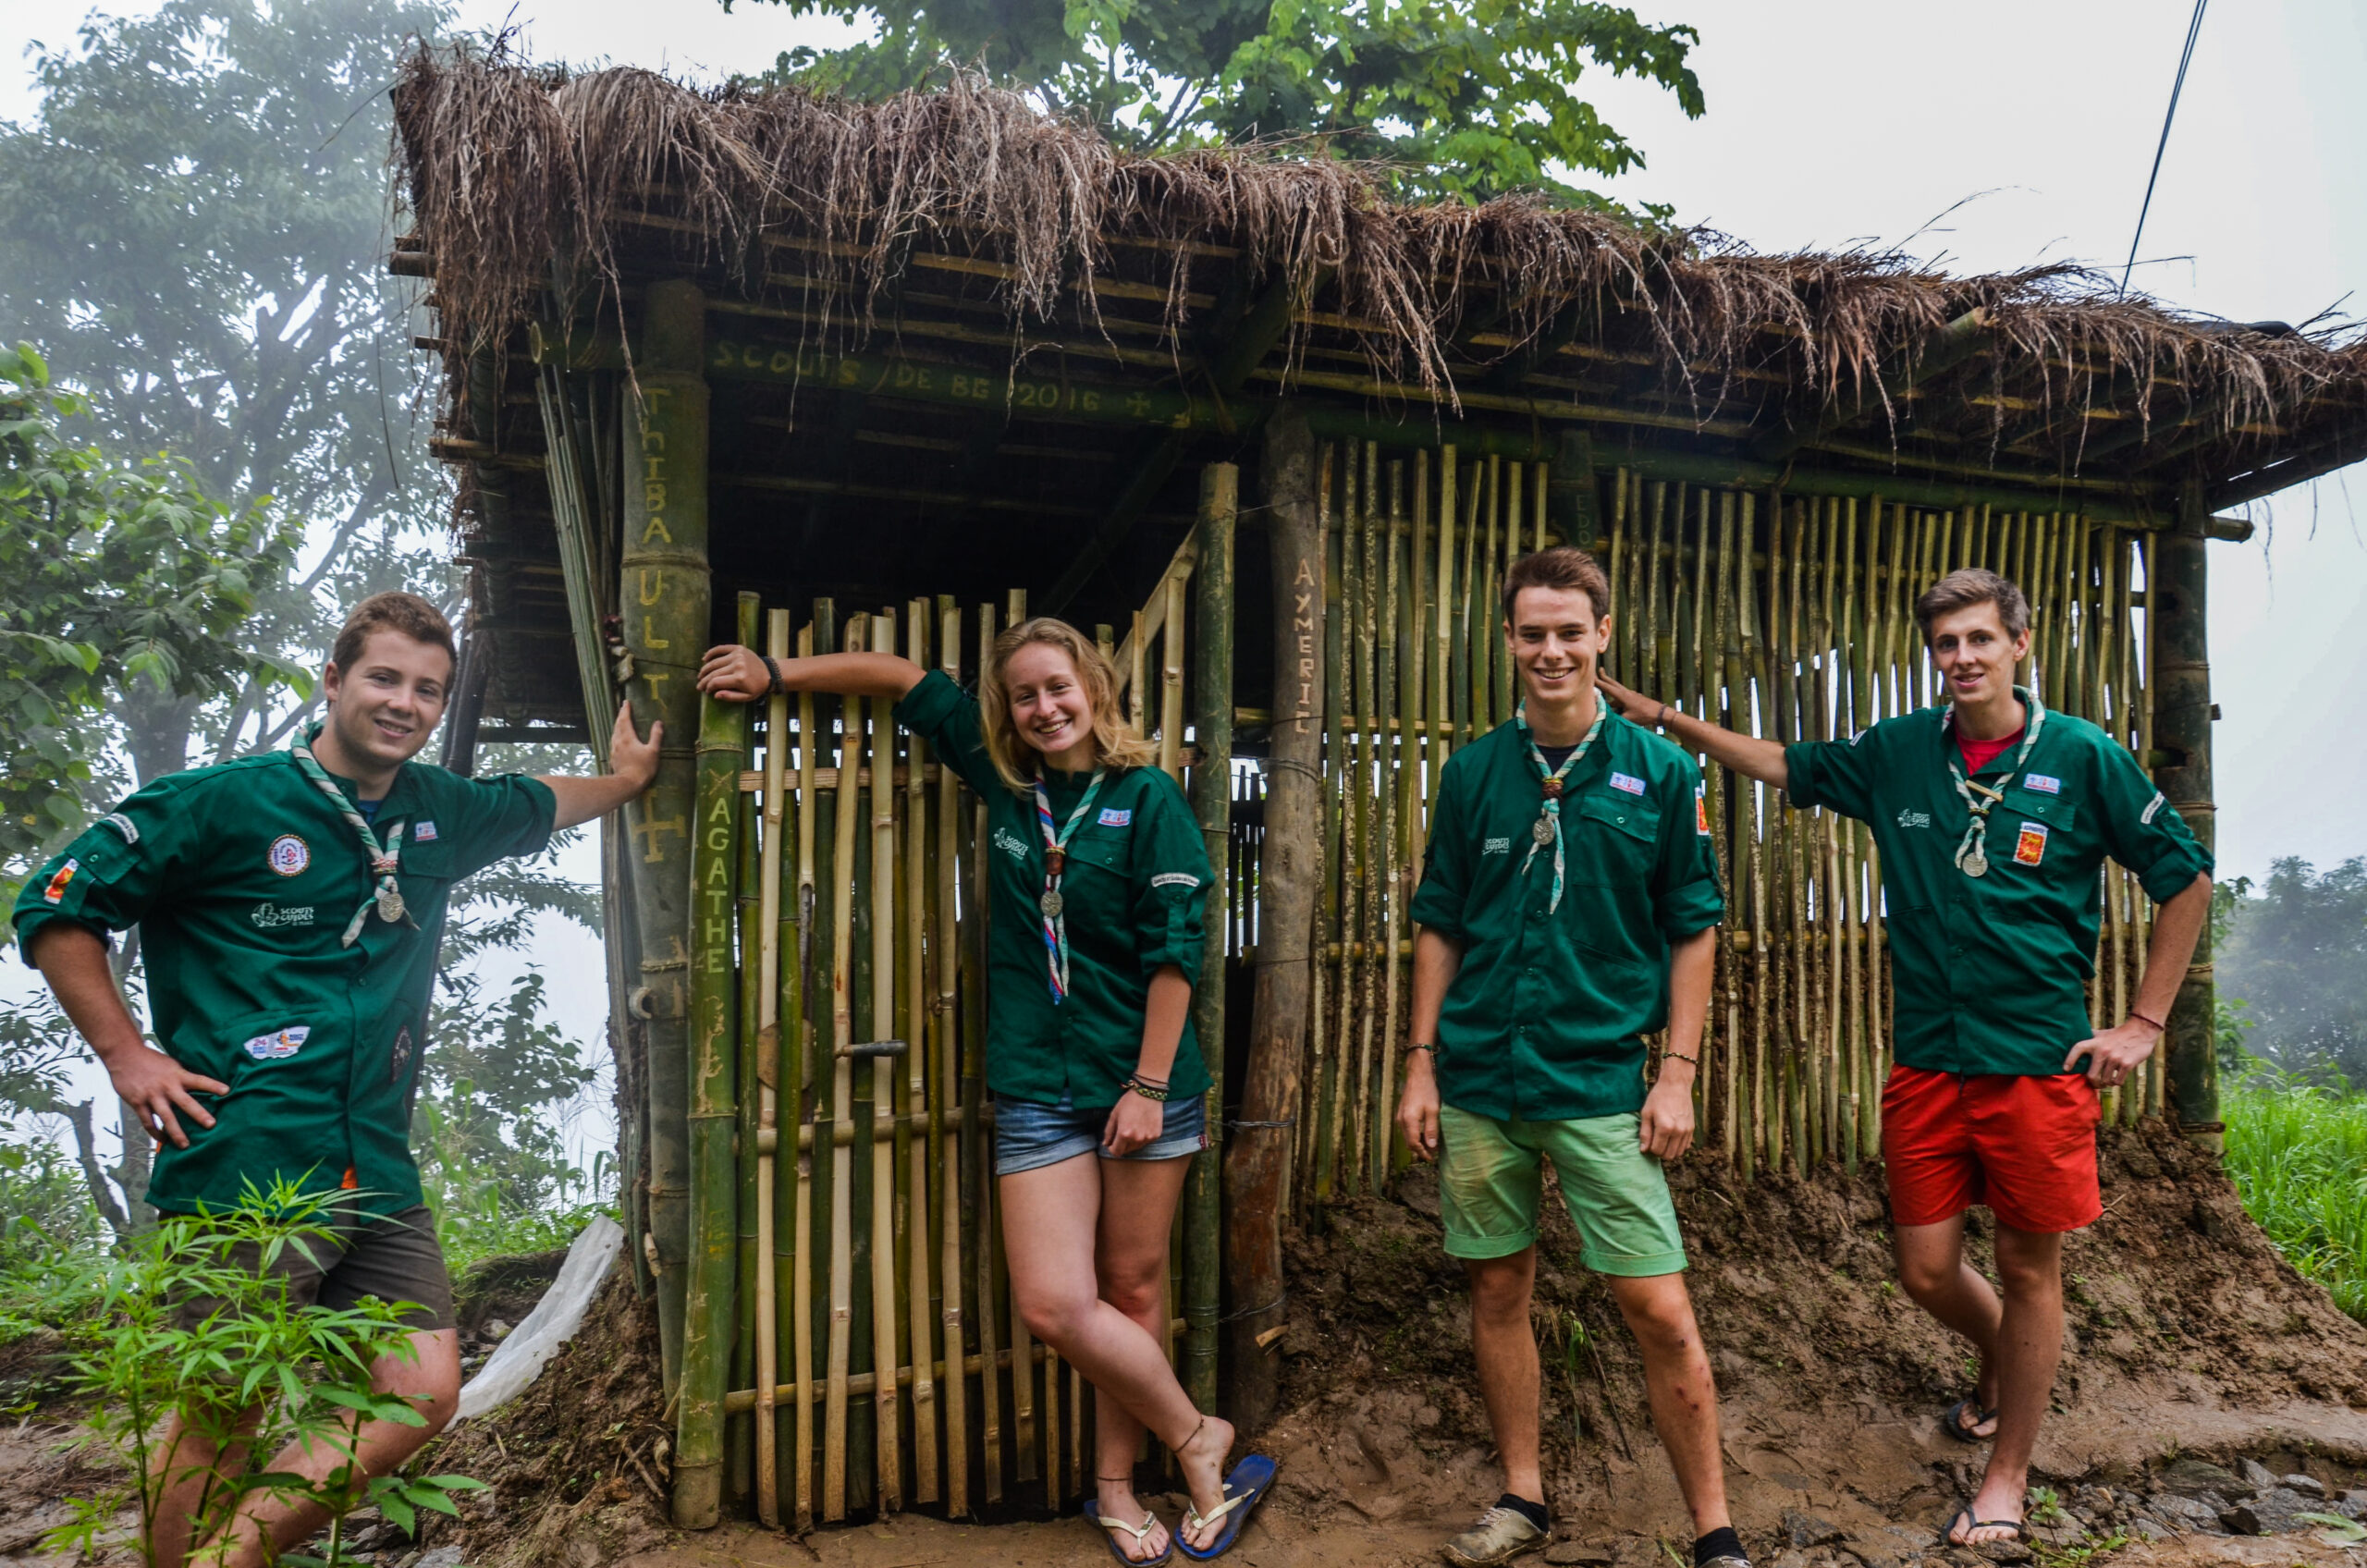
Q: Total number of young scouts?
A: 4